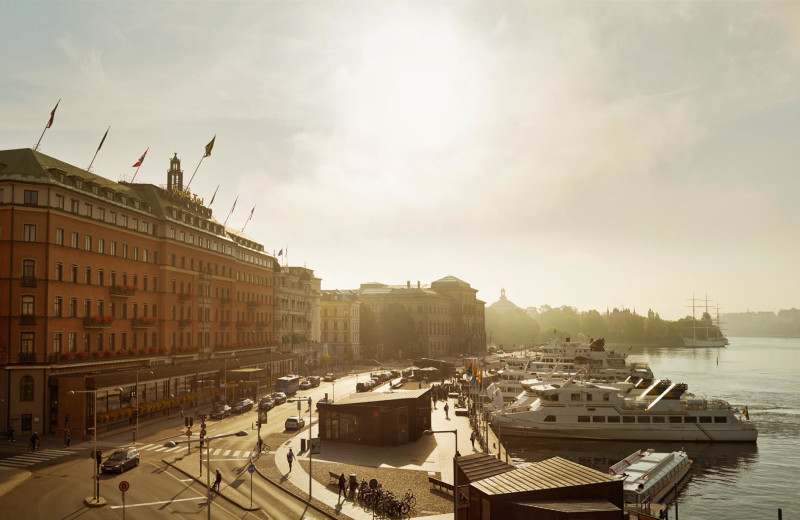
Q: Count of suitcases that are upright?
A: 0